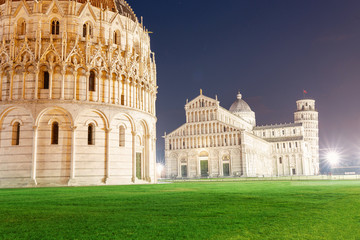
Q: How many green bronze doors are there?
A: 4